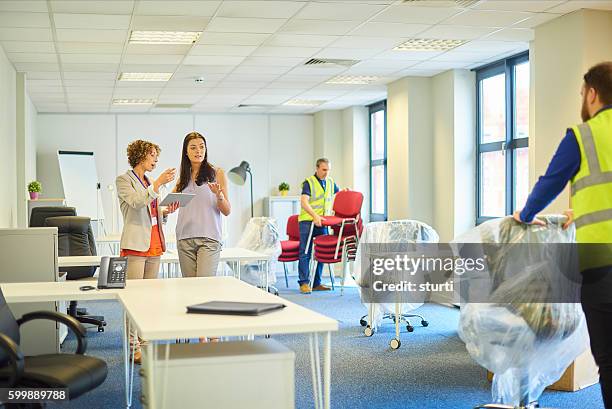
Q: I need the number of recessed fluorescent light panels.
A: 6